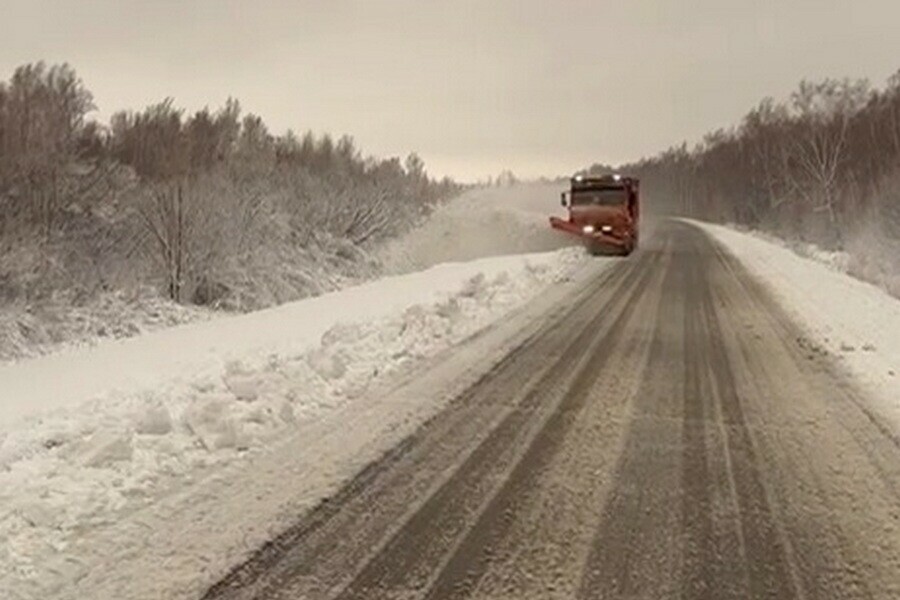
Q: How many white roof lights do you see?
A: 2